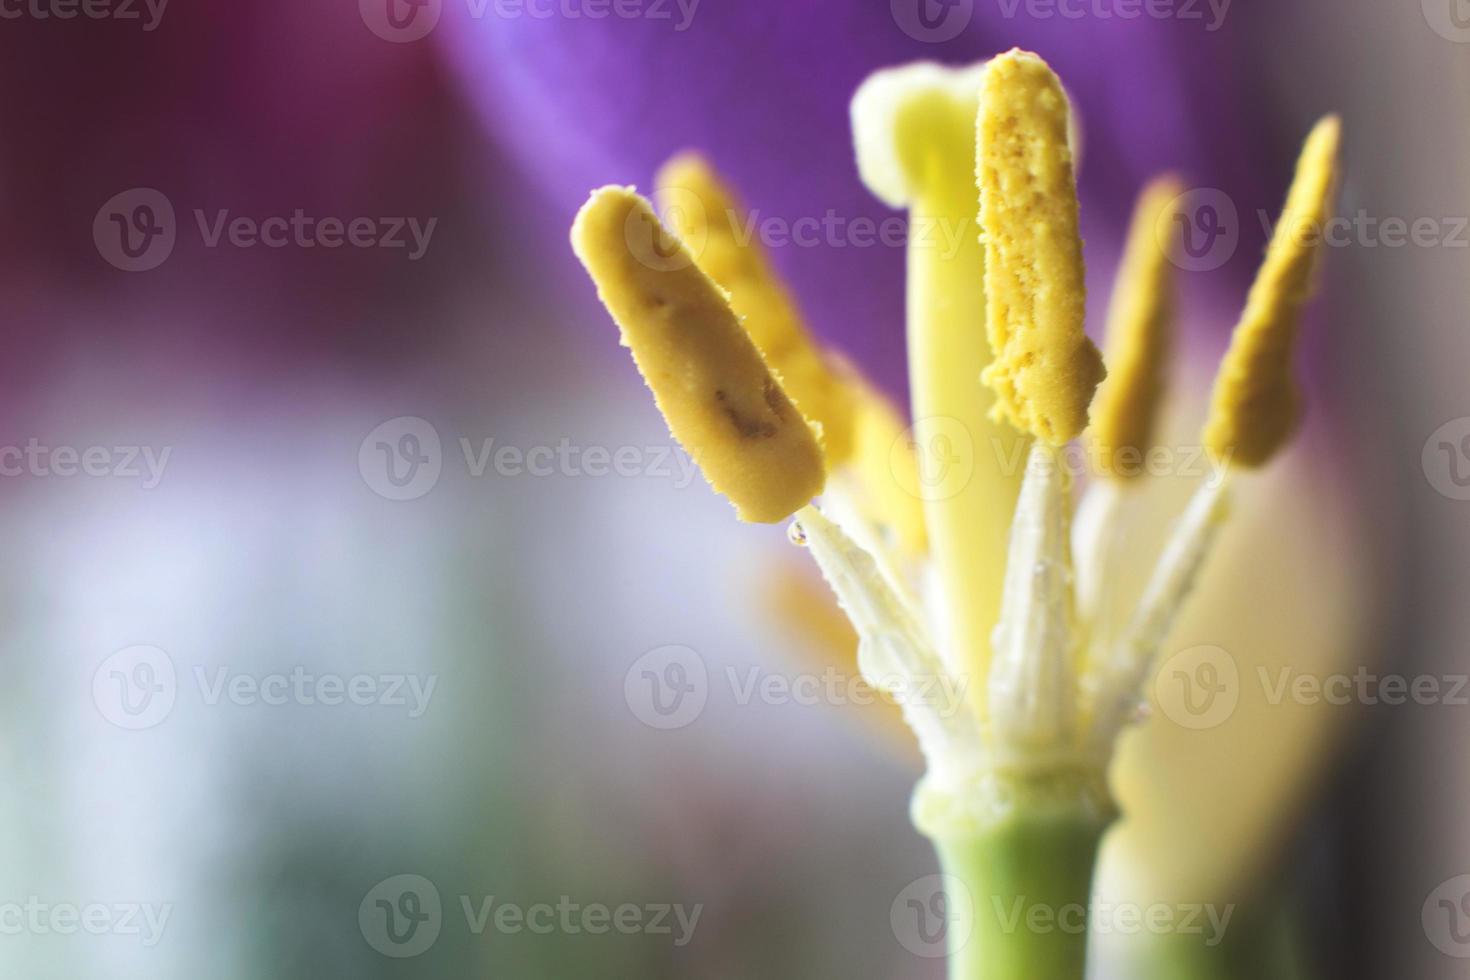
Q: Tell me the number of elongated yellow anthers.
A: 5